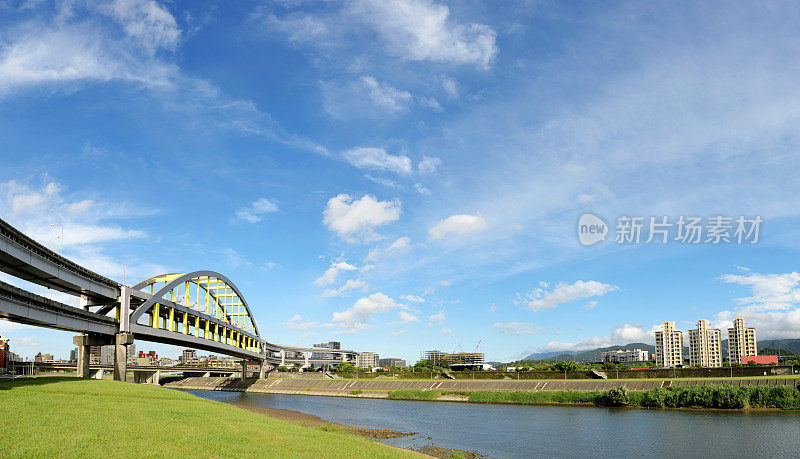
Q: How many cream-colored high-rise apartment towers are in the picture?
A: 3